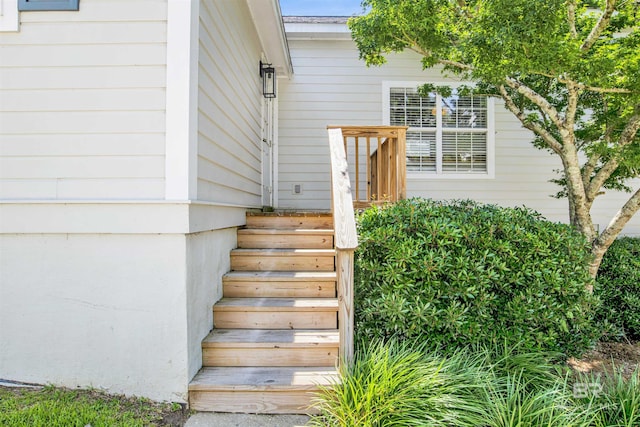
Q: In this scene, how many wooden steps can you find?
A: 7